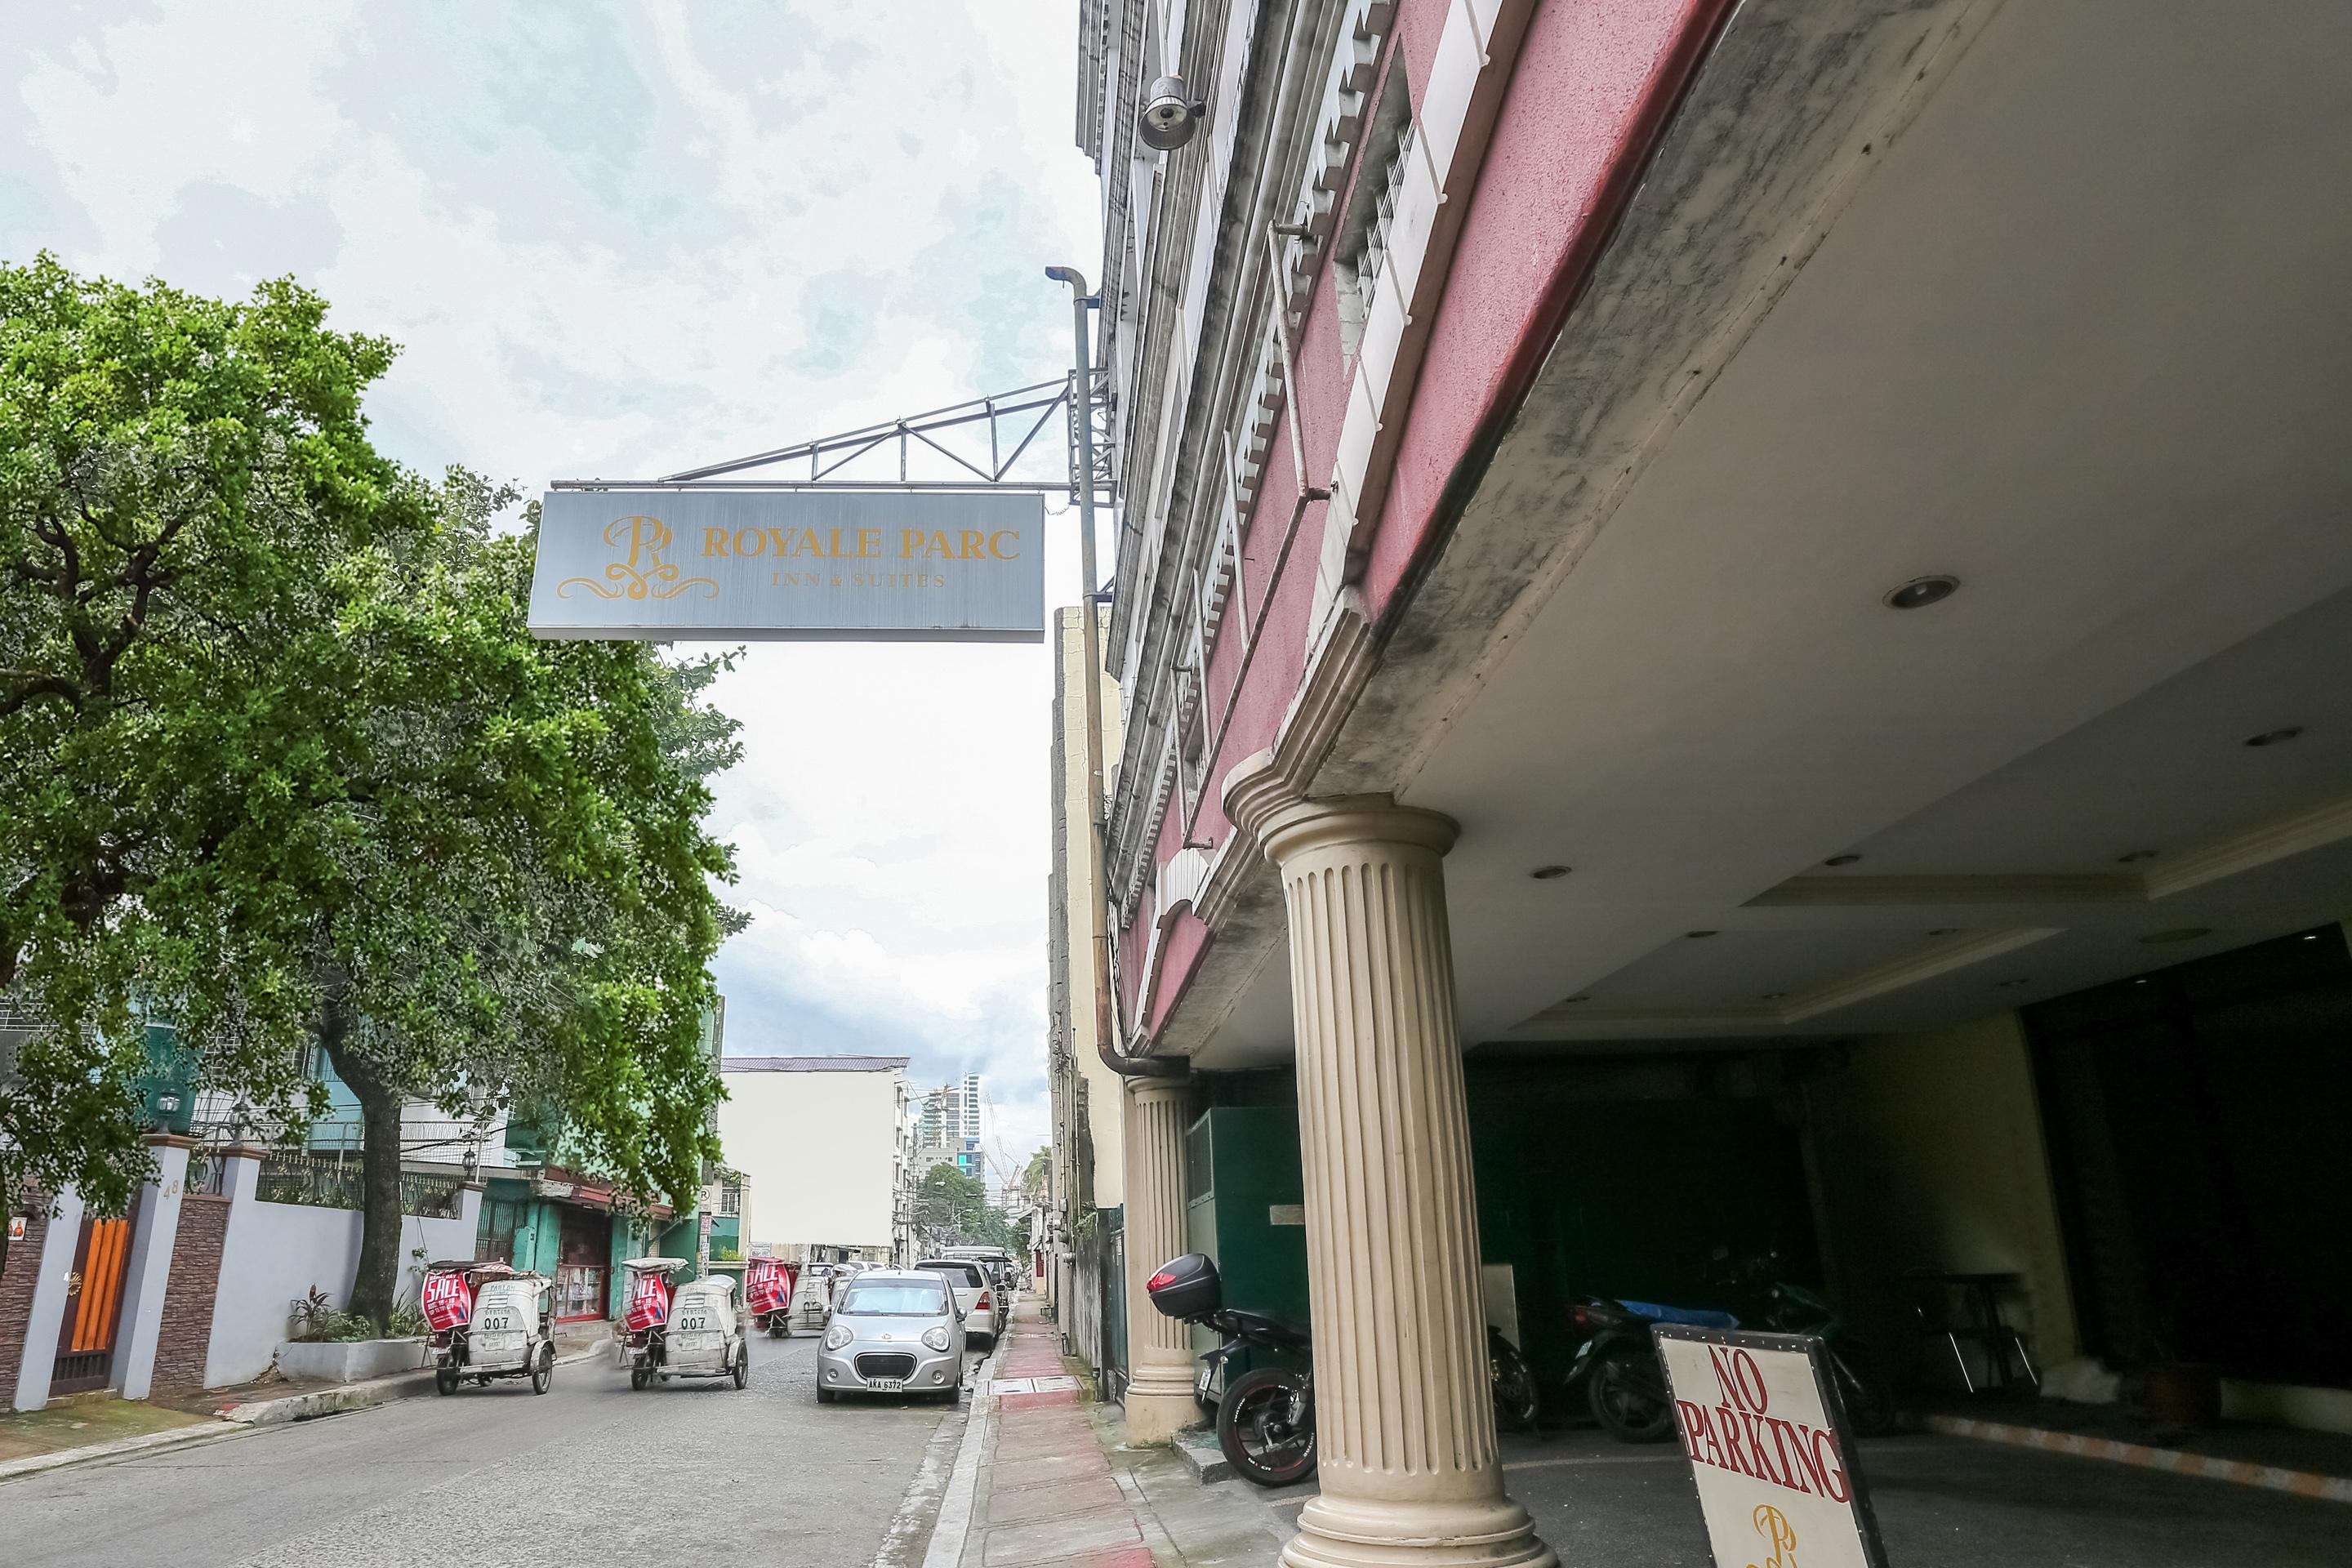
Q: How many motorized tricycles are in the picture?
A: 3